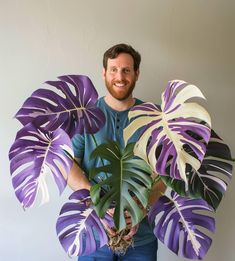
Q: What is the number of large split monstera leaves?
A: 7